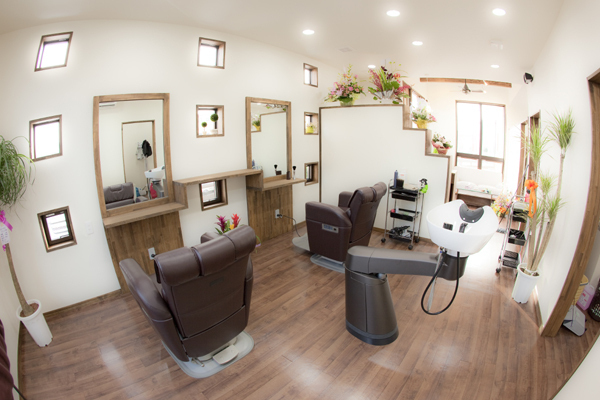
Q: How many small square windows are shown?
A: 9